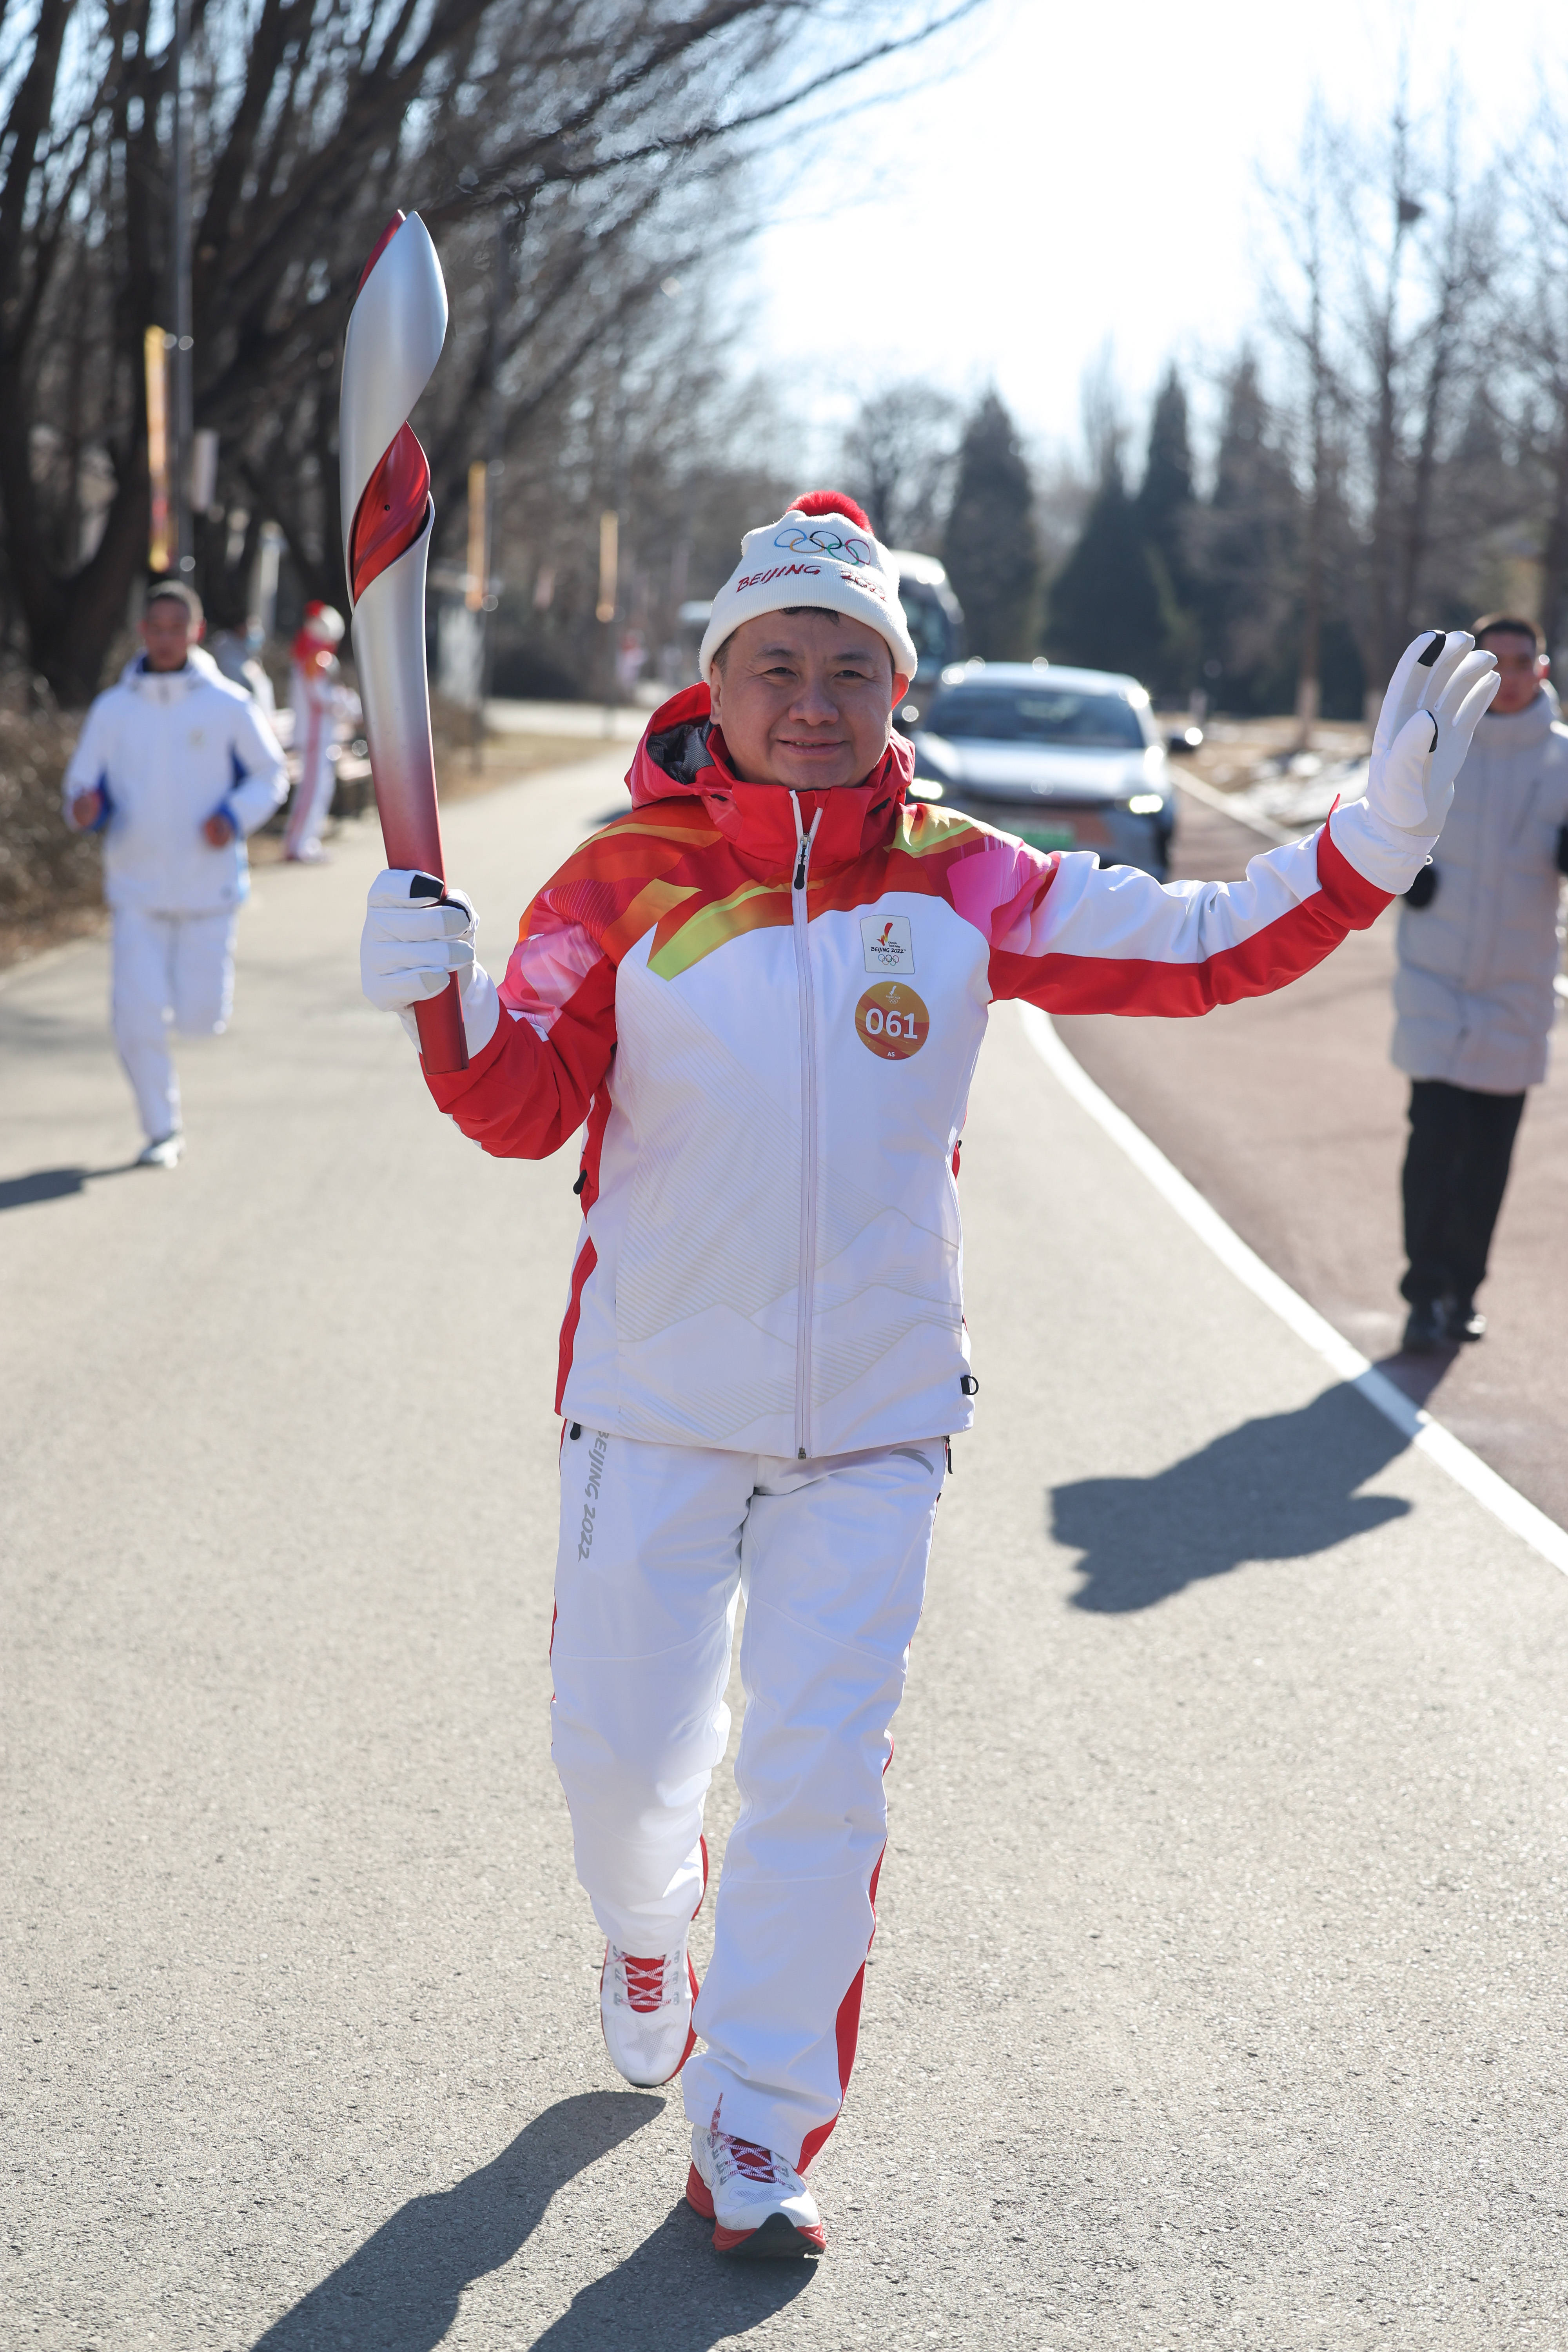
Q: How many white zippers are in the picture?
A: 1